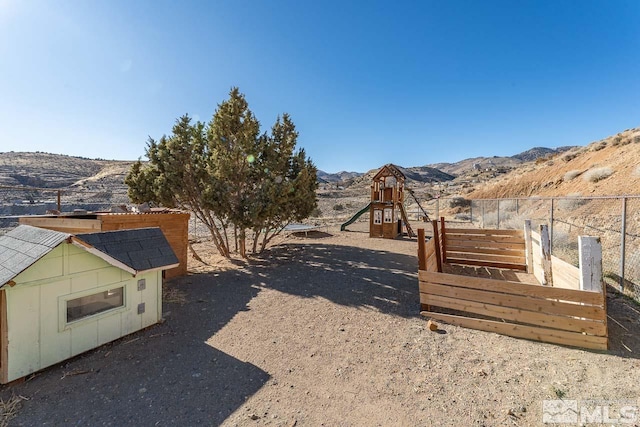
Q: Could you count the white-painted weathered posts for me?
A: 3